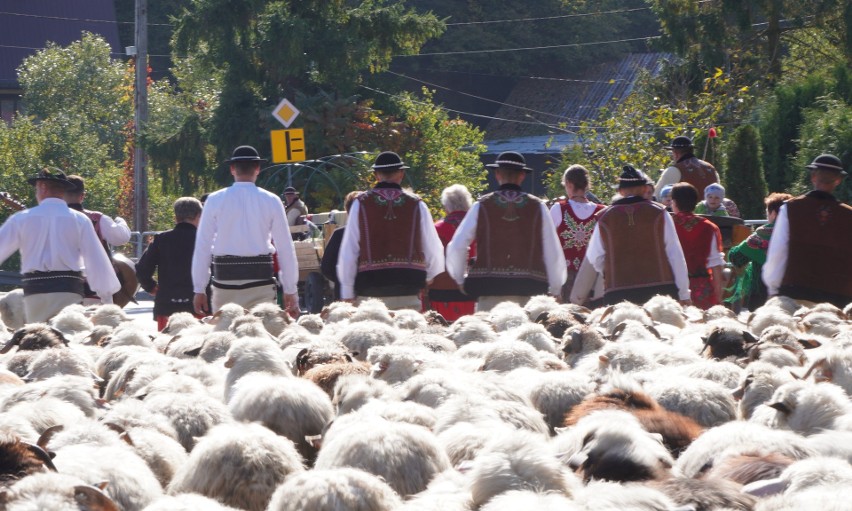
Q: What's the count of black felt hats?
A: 8